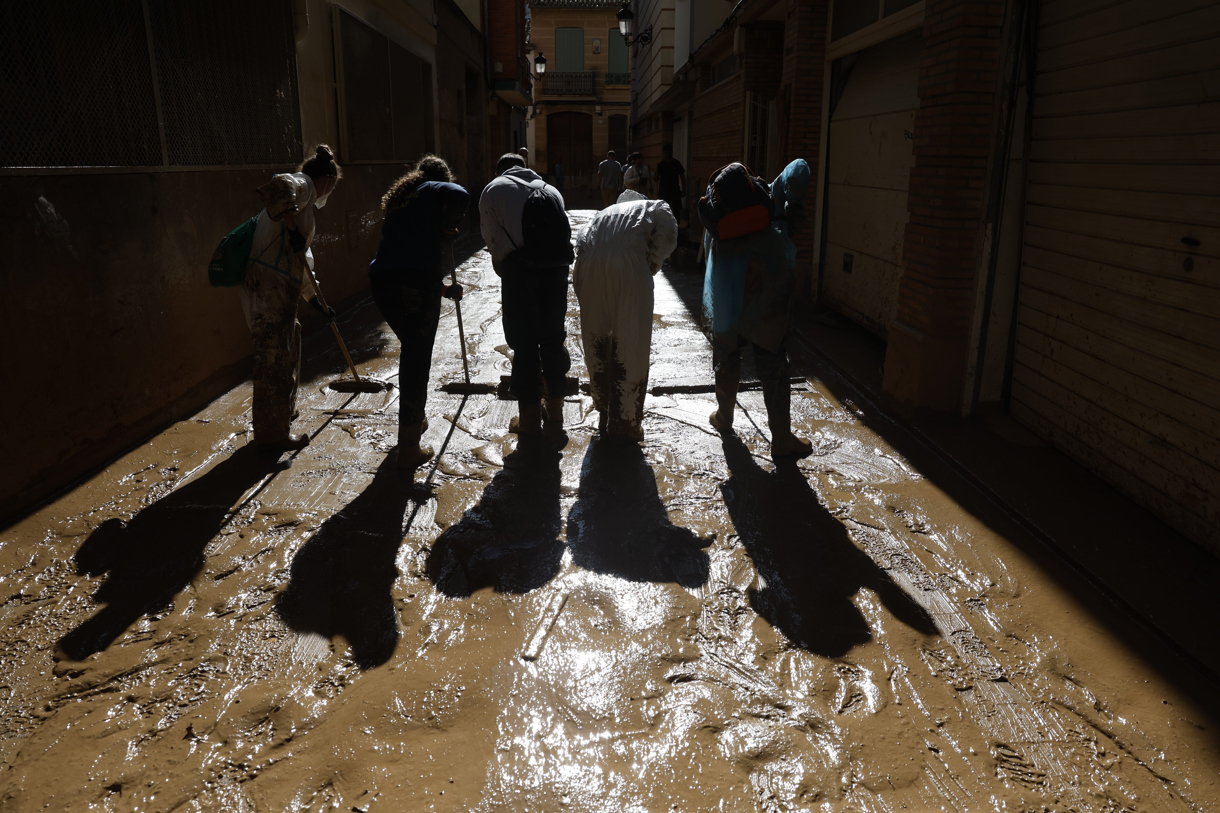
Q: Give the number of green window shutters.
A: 2